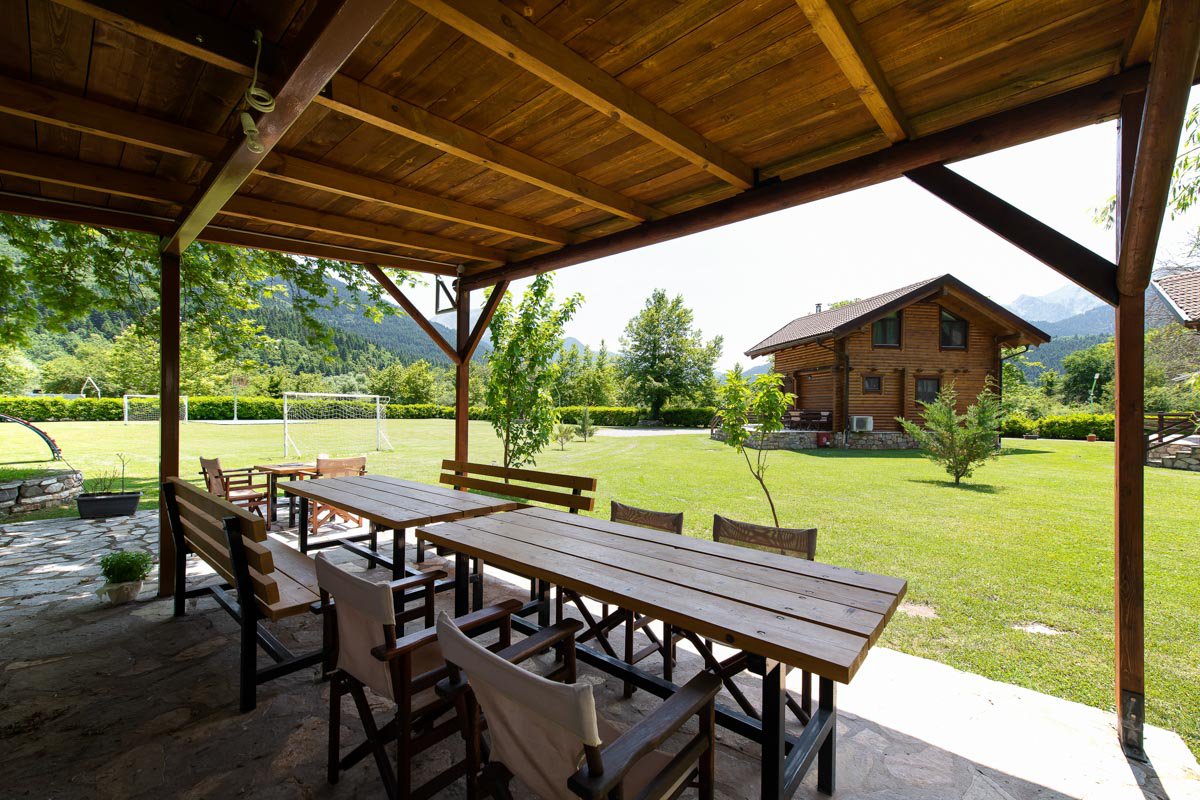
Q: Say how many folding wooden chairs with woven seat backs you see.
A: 6